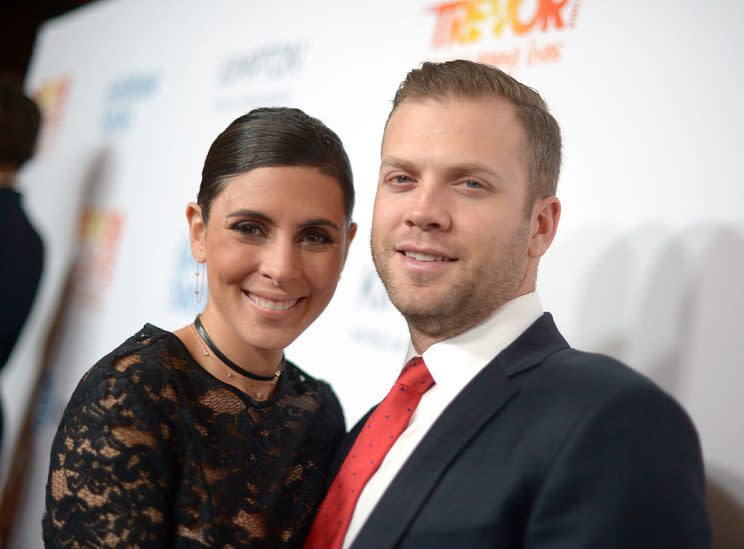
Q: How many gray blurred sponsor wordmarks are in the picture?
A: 2